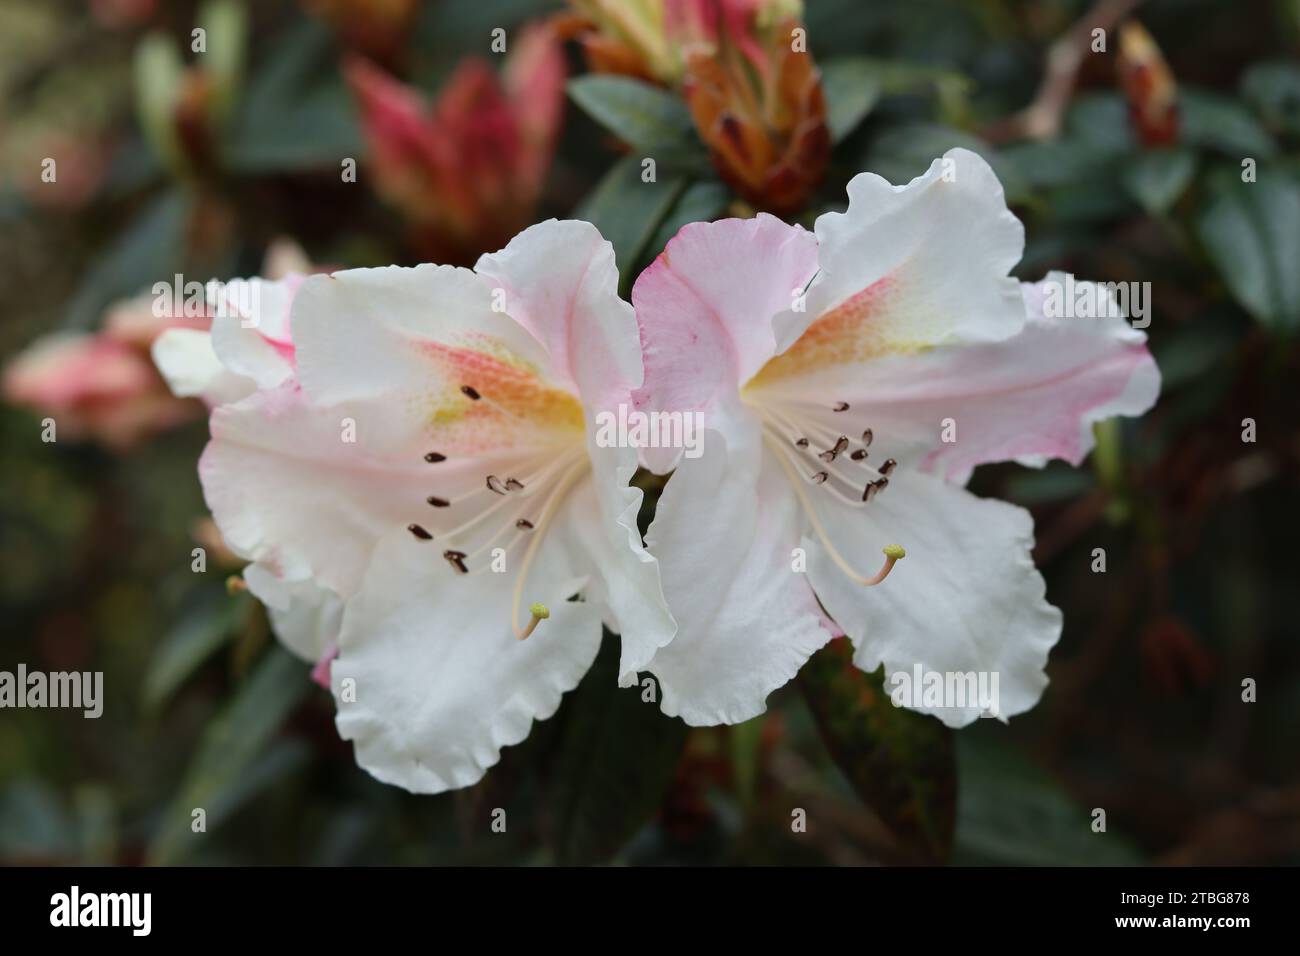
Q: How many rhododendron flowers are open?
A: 2